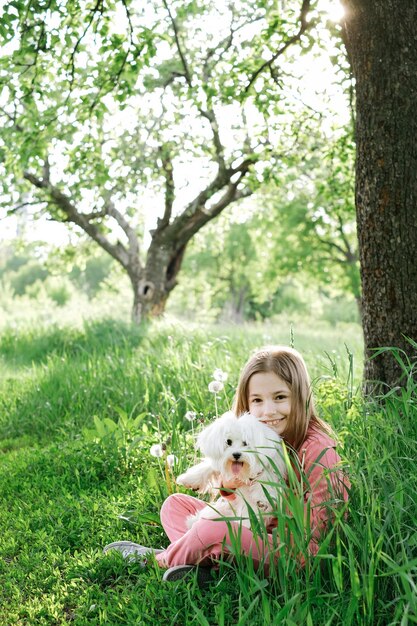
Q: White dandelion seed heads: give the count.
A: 5